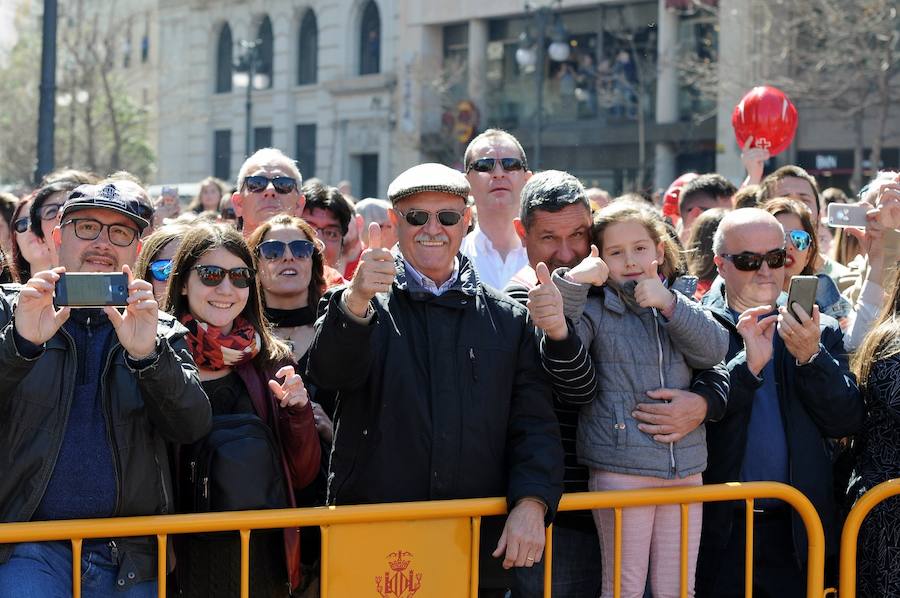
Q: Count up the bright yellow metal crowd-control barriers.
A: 2